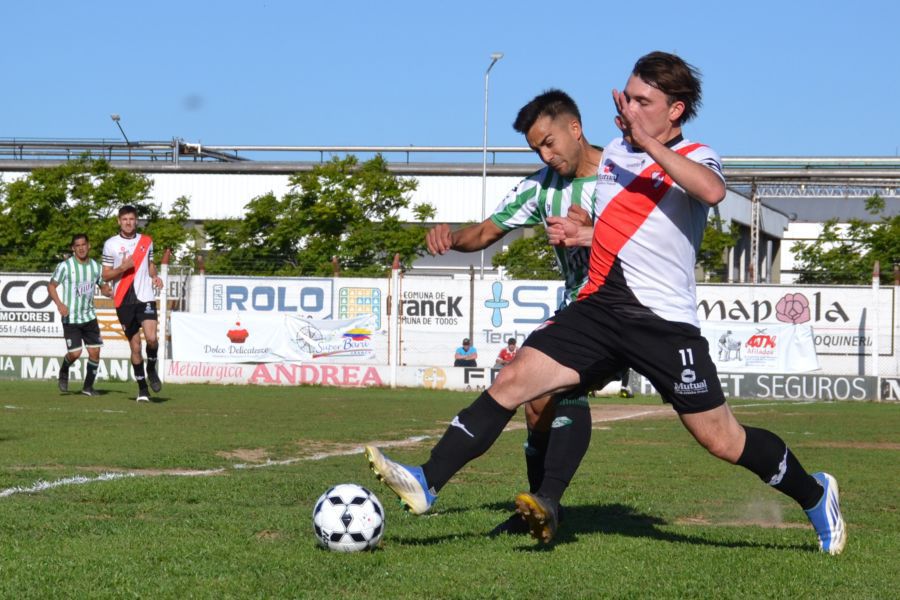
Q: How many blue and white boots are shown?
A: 2